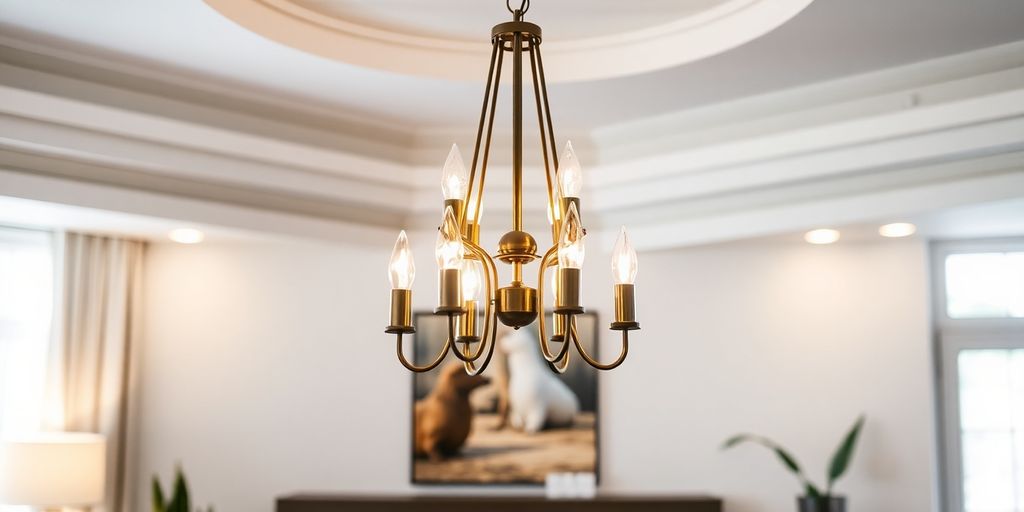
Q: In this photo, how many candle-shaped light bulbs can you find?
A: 10